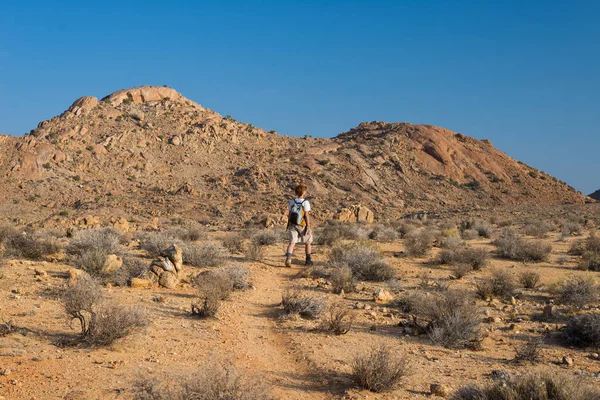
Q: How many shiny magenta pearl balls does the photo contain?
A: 0